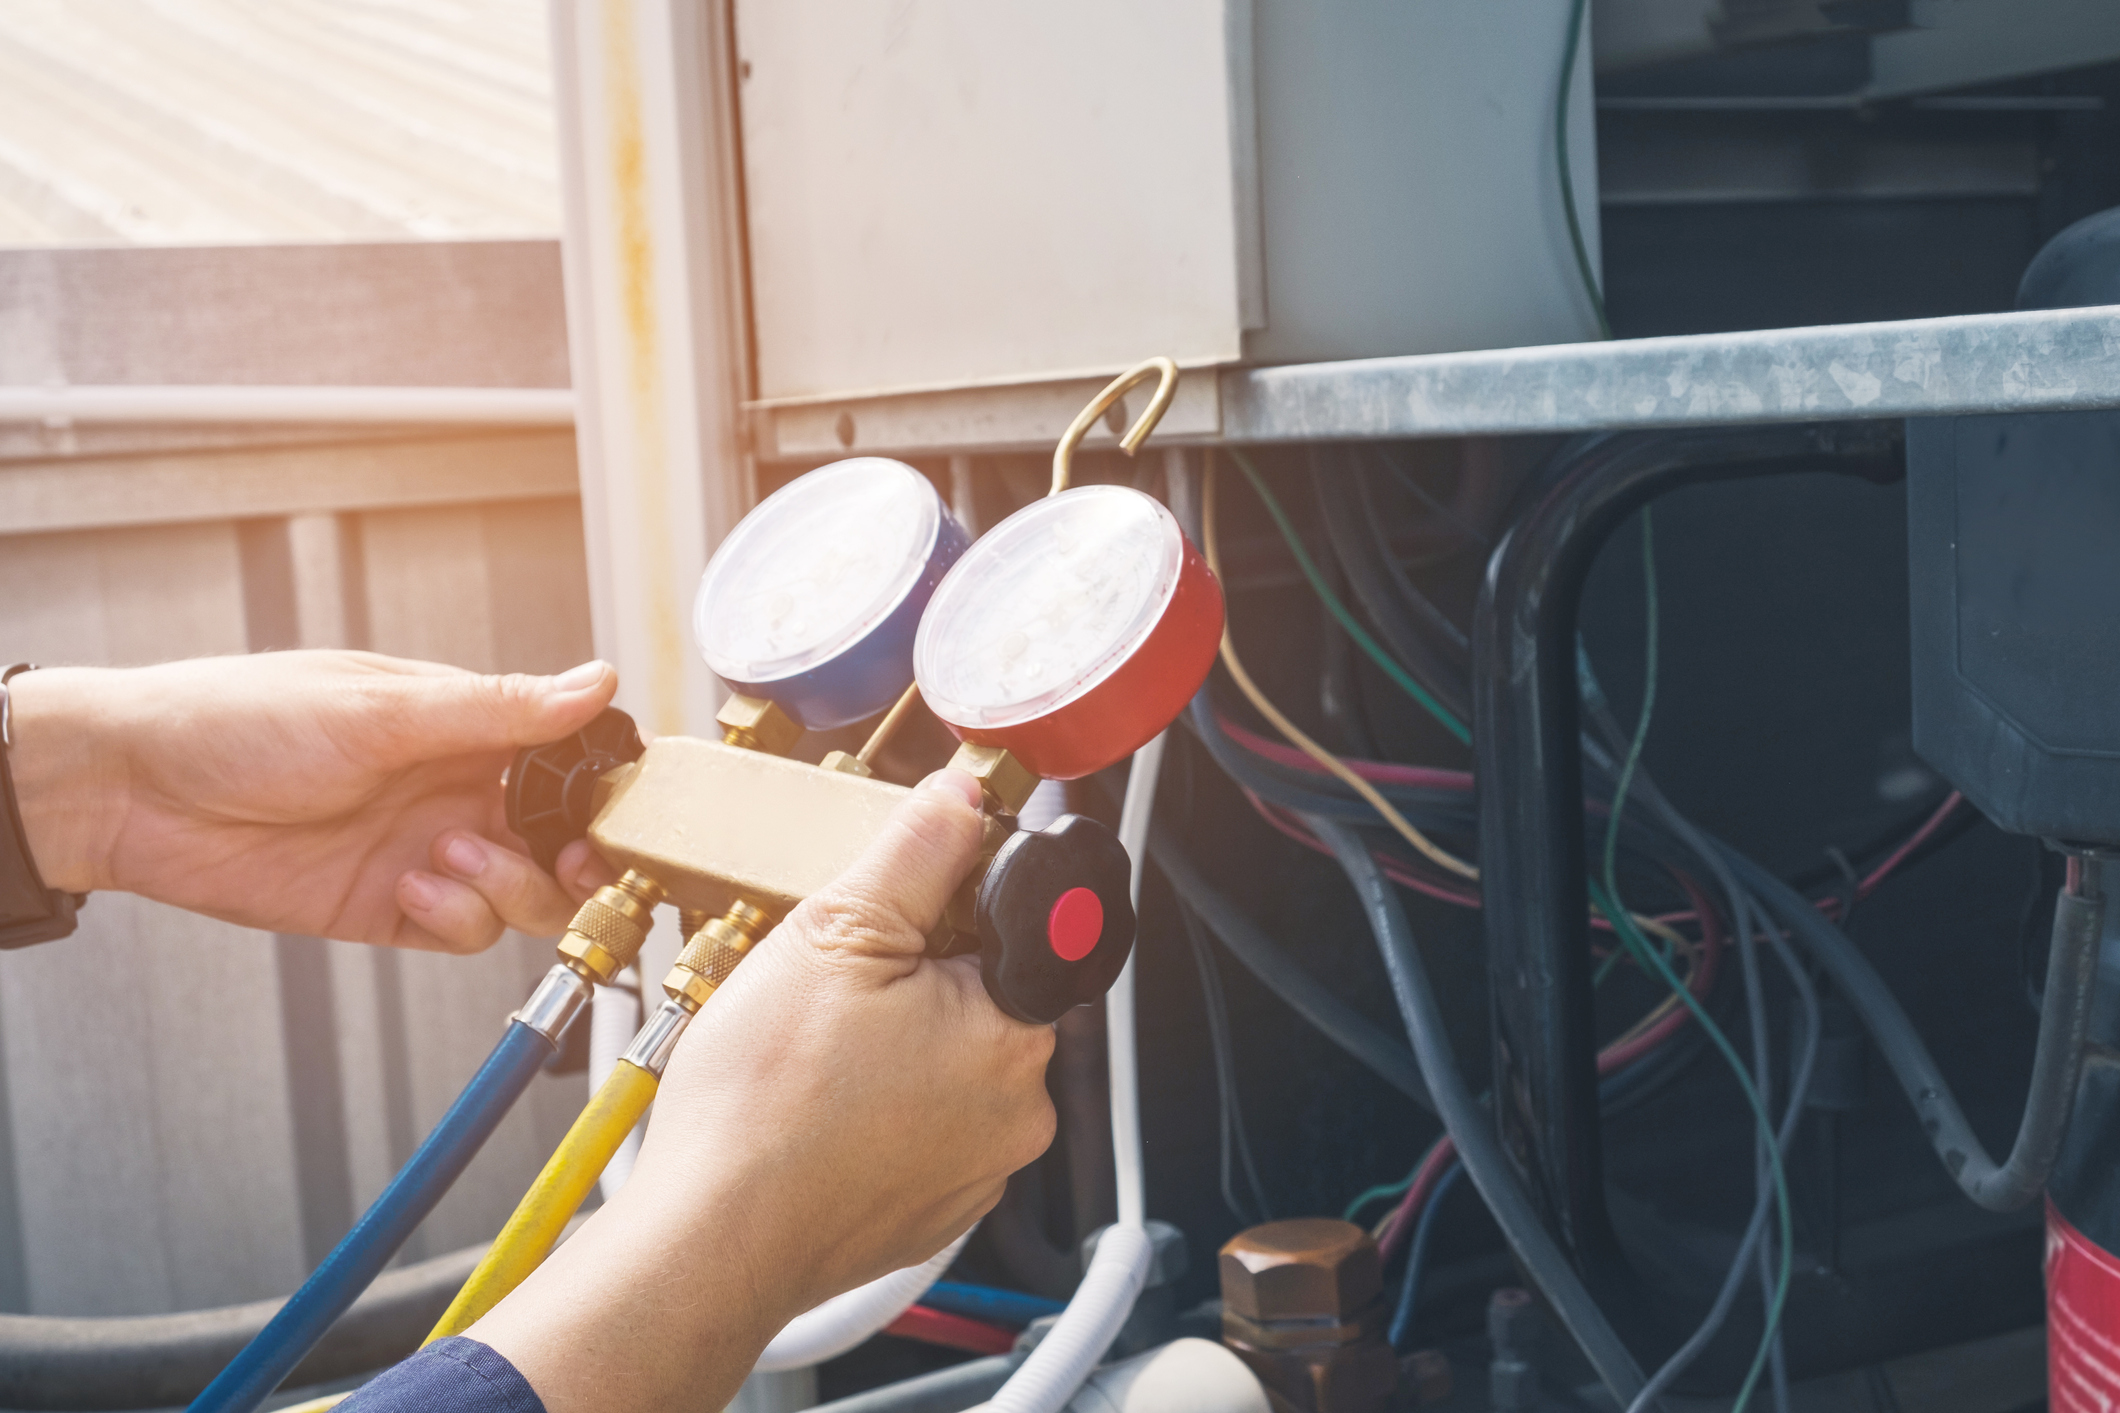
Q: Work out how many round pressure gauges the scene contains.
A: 2